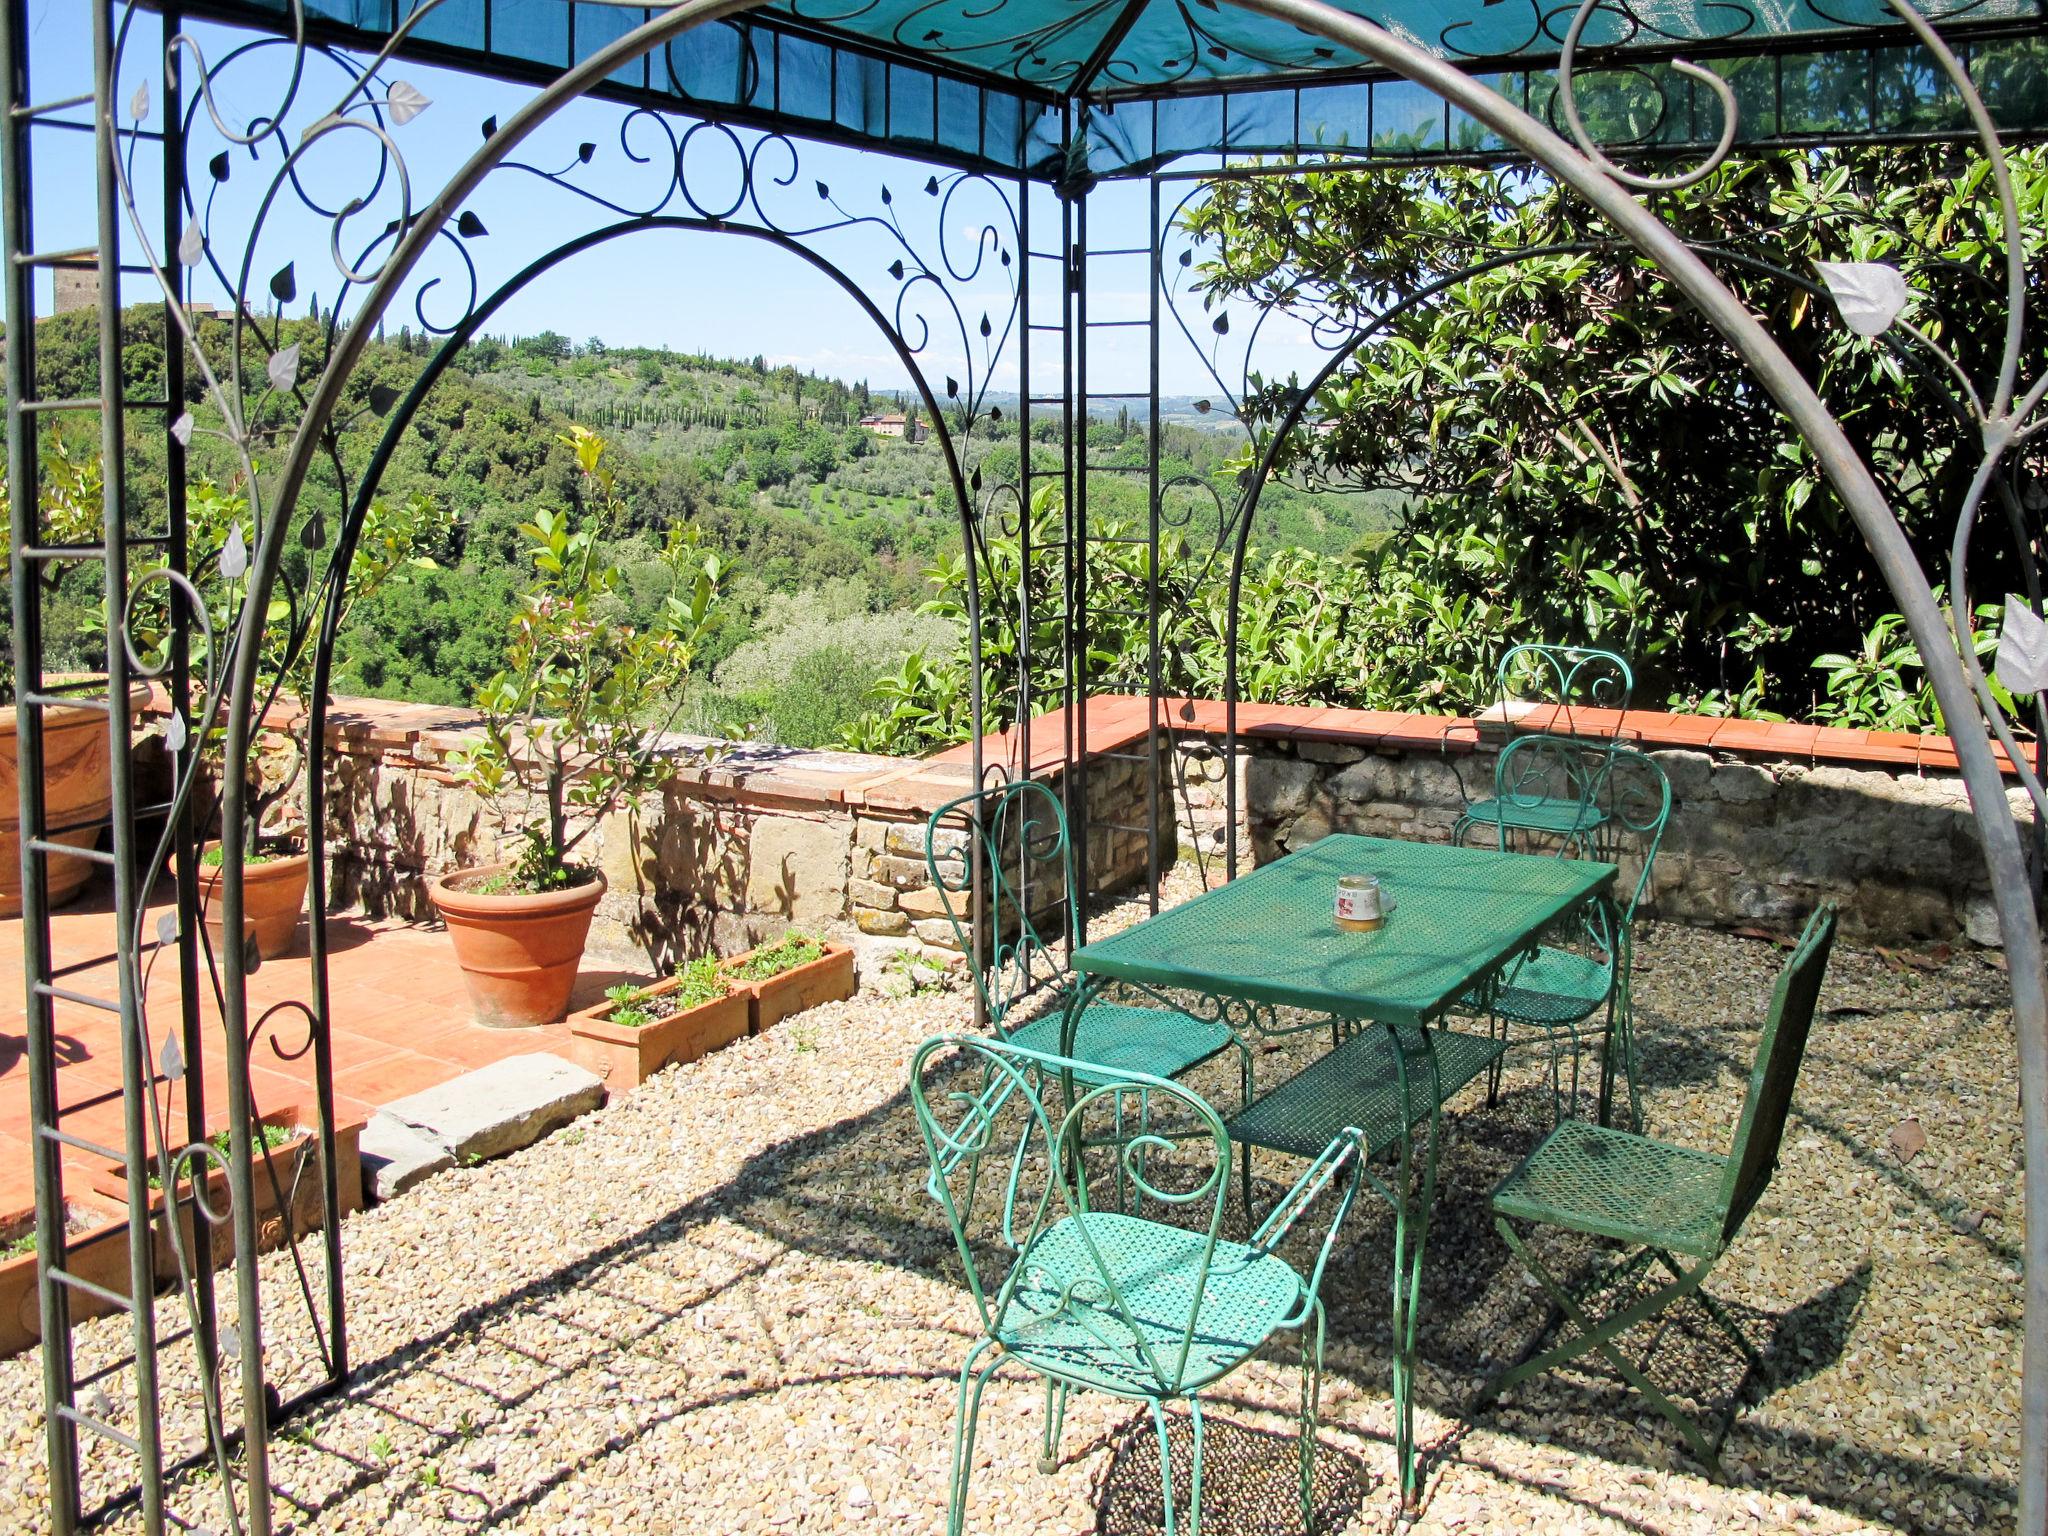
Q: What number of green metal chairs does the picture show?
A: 5